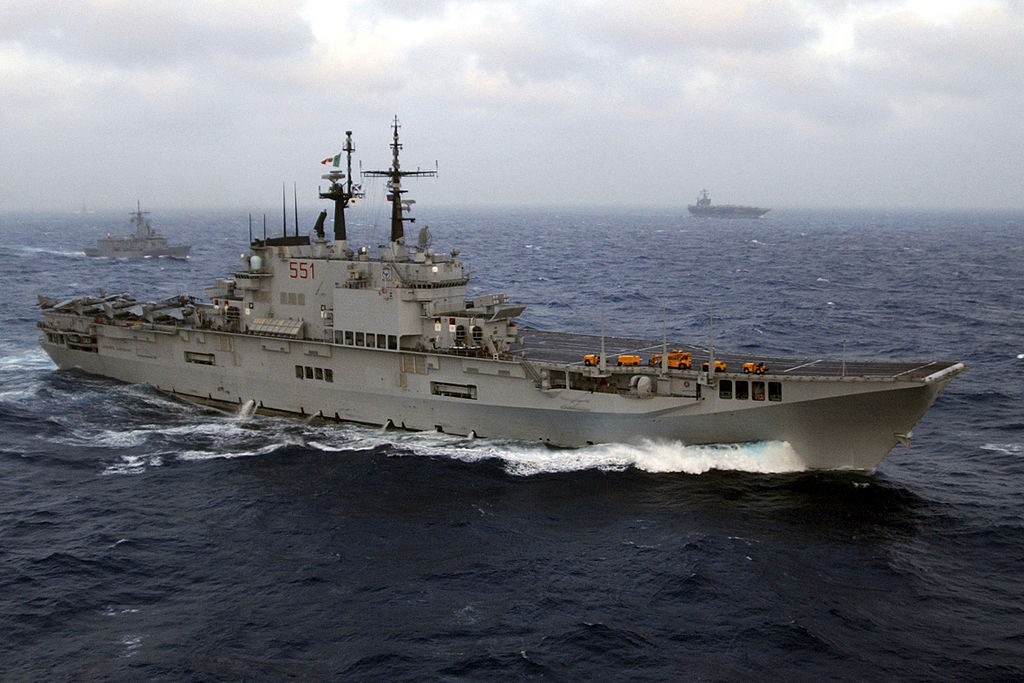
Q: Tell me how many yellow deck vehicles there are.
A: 5